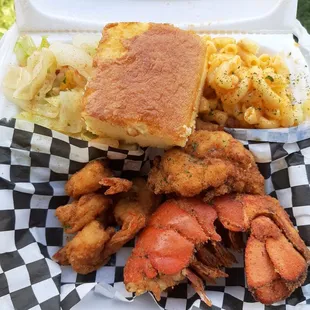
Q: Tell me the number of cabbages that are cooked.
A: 1